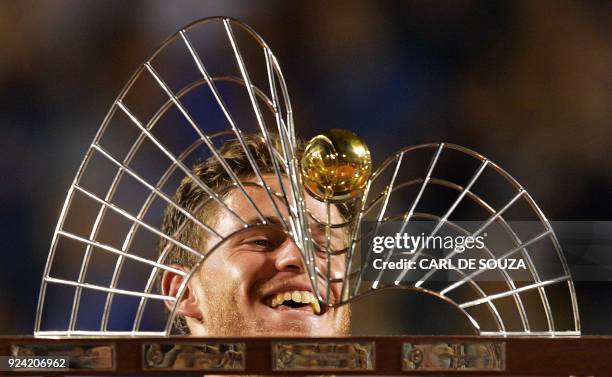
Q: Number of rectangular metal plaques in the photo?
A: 4